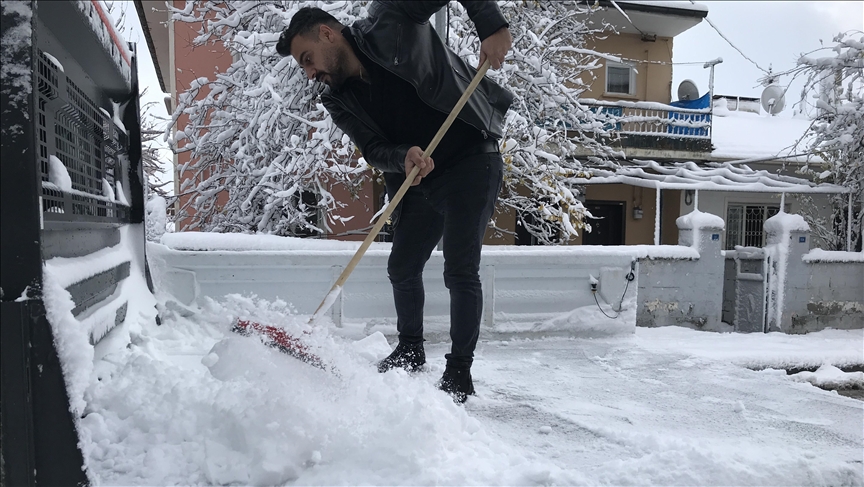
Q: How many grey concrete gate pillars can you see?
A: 2